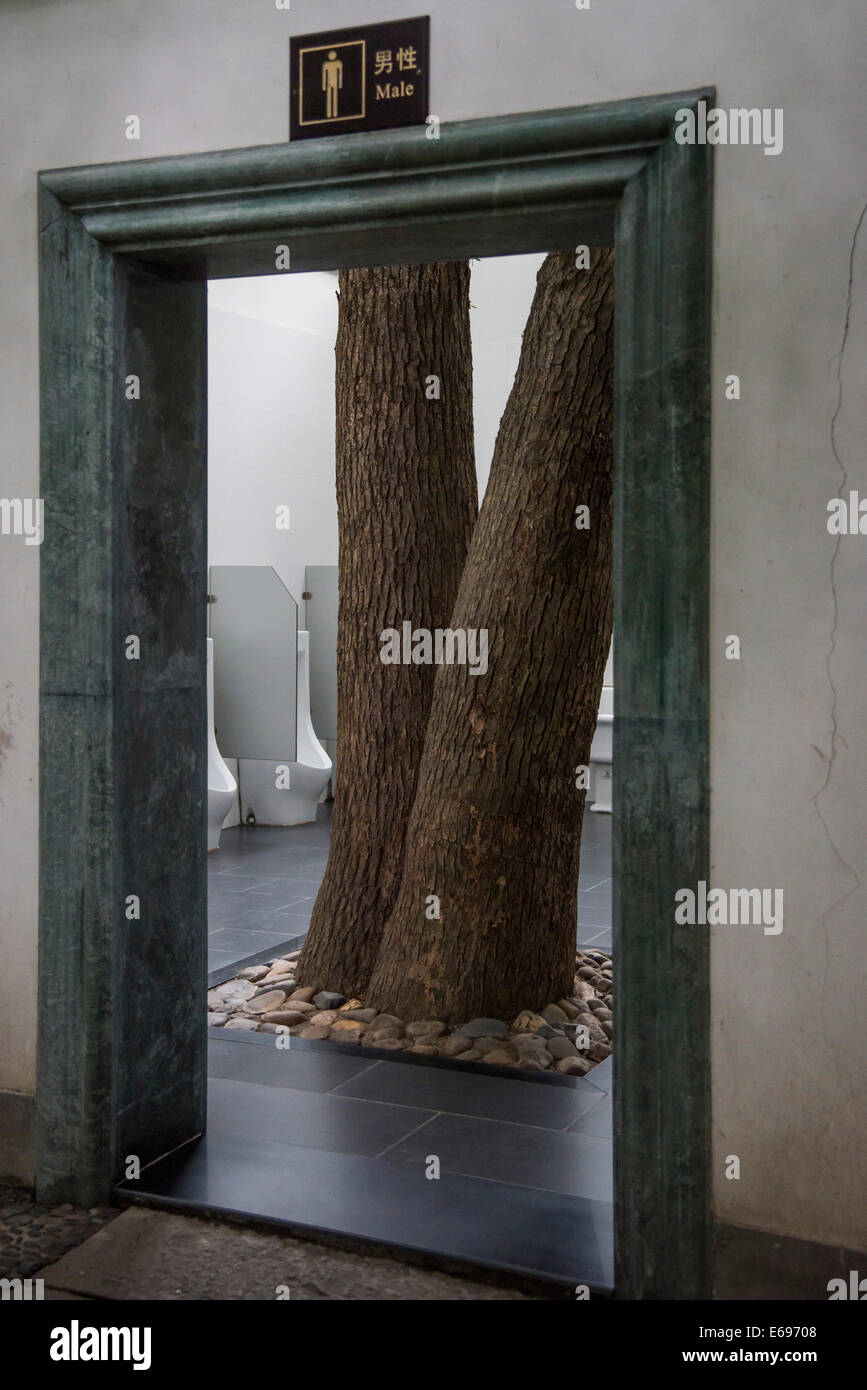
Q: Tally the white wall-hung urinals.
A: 2